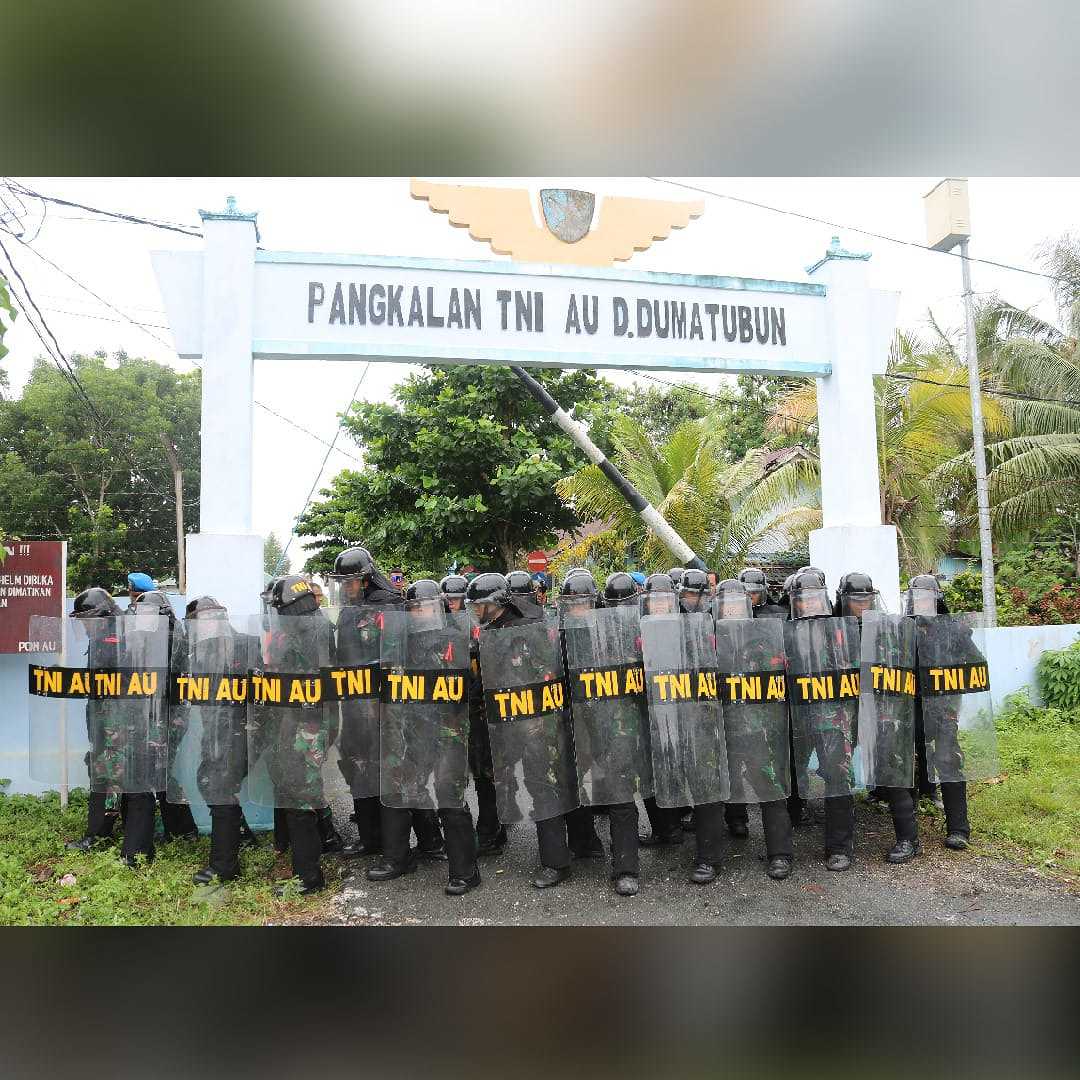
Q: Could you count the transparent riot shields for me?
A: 13